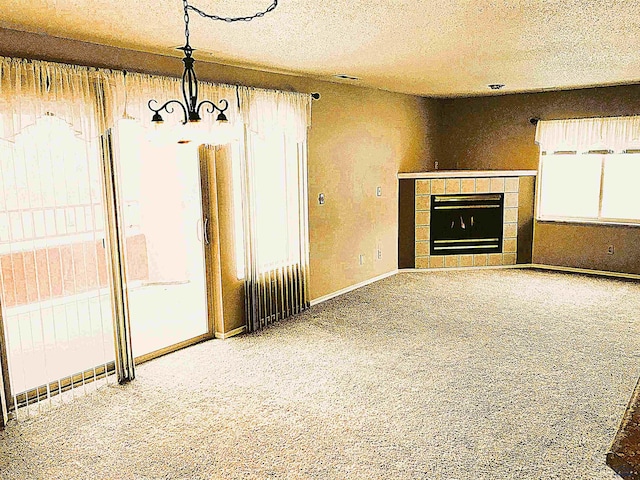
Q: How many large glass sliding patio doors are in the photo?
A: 2